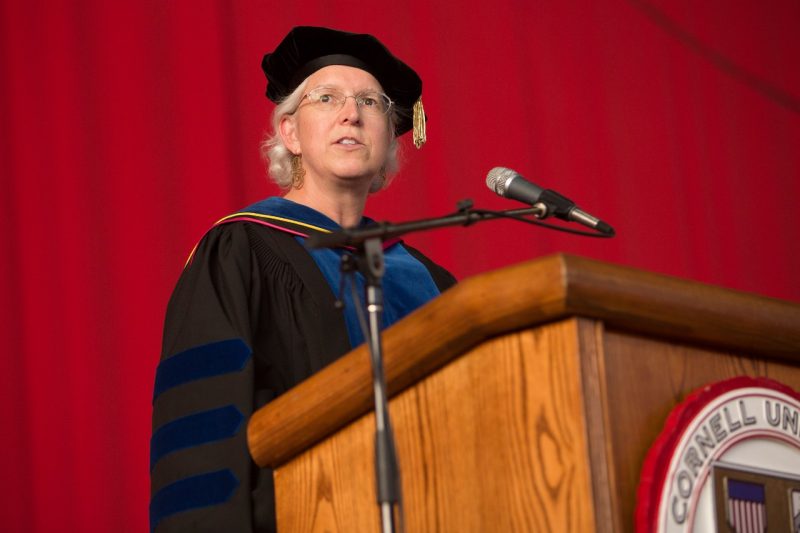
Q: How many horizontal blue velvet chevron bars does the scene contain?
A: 3